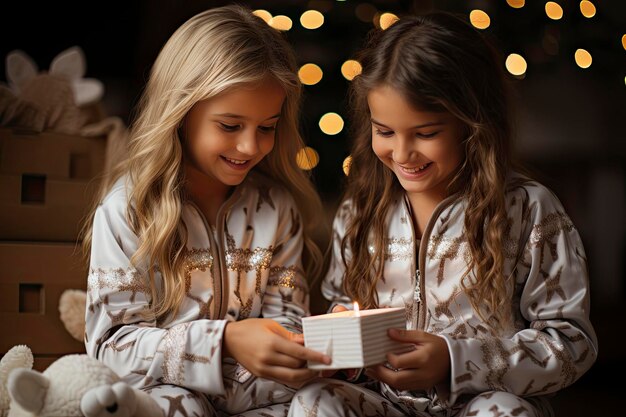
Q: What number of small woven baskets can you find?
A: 0